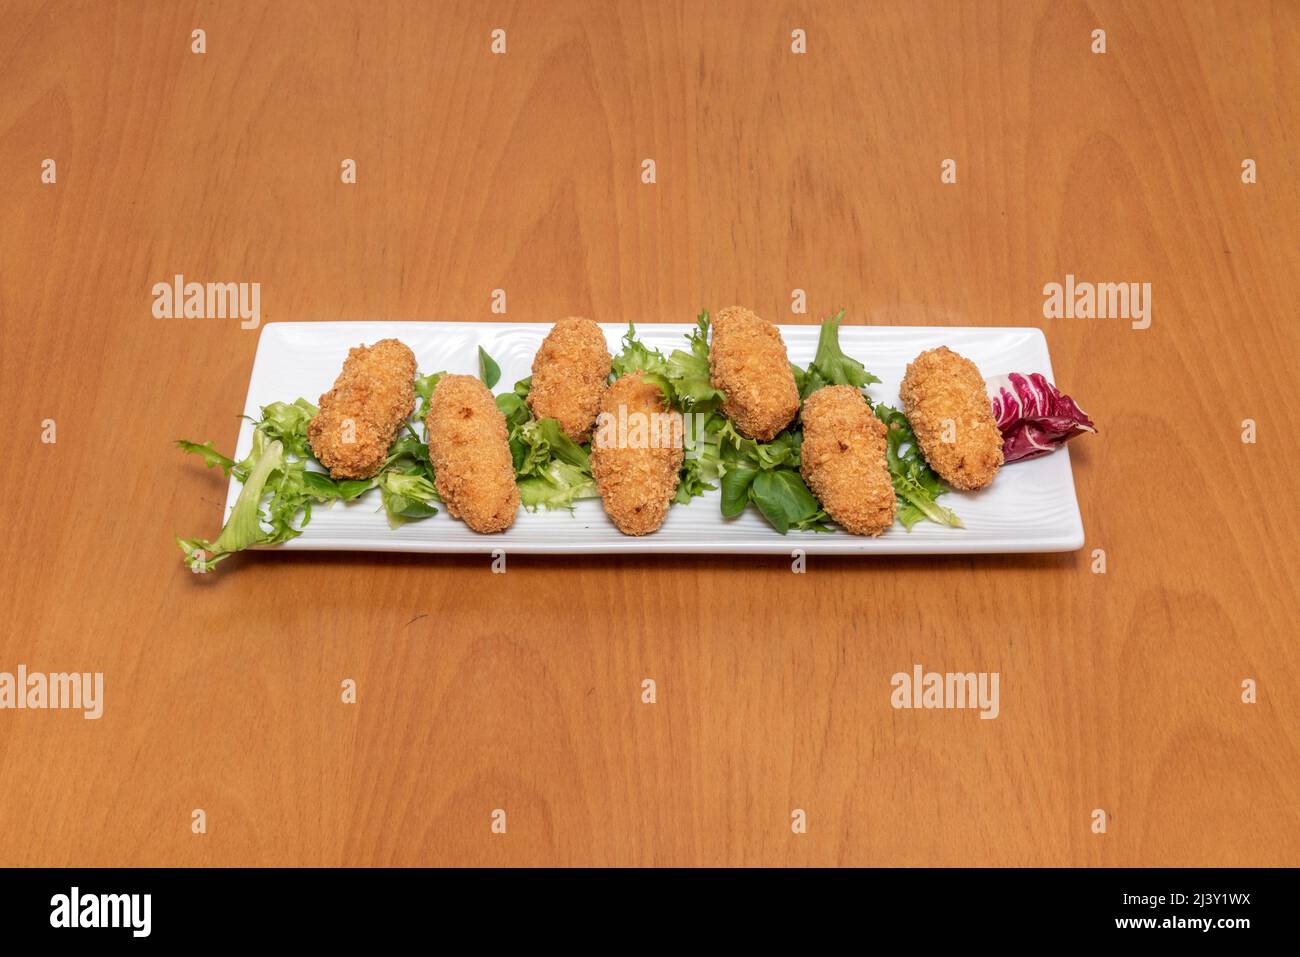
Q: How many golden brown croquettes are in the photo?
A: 7